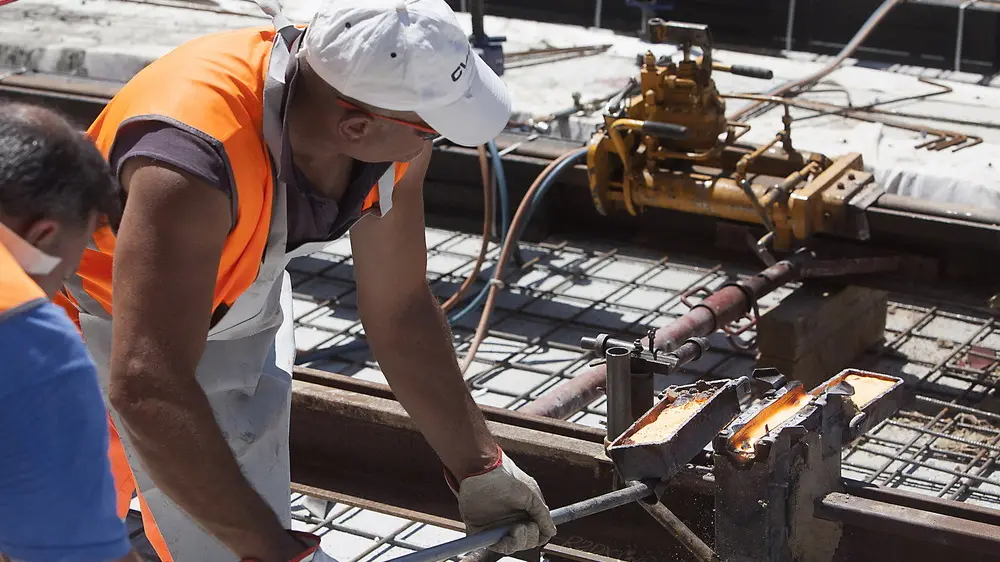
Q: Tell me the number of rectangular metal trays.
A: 2